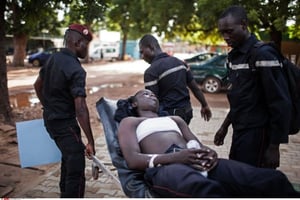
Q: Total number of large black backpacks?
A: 1